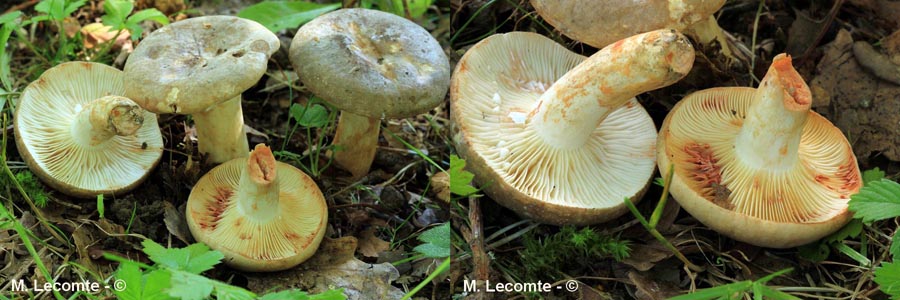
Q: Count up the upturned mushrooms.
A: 4